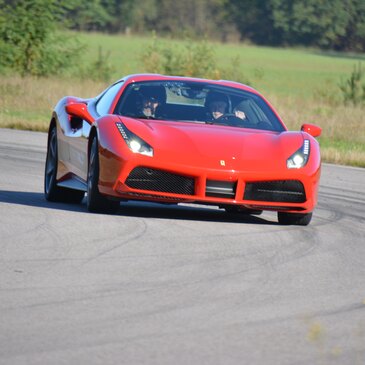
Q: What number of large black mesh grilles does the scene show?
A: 2